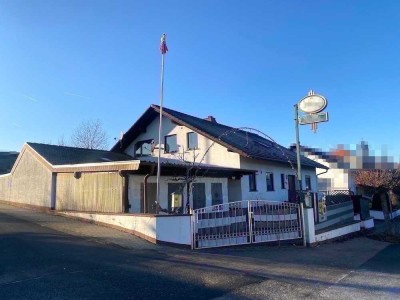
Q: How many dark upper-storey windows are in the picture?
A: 3